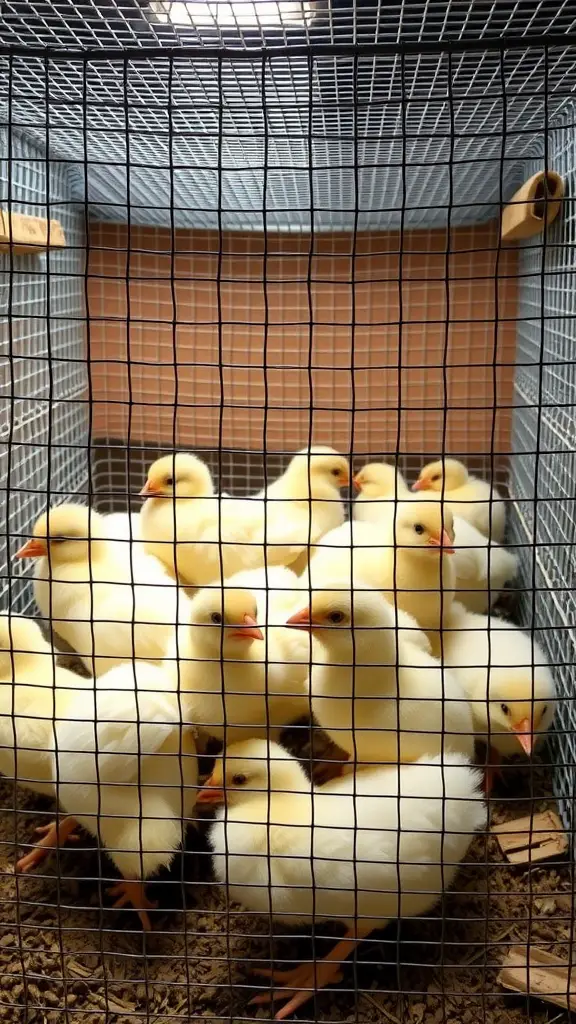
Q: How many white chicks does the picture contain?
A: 12